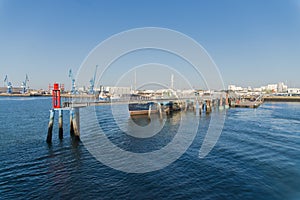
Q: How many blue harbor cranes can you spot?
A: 4